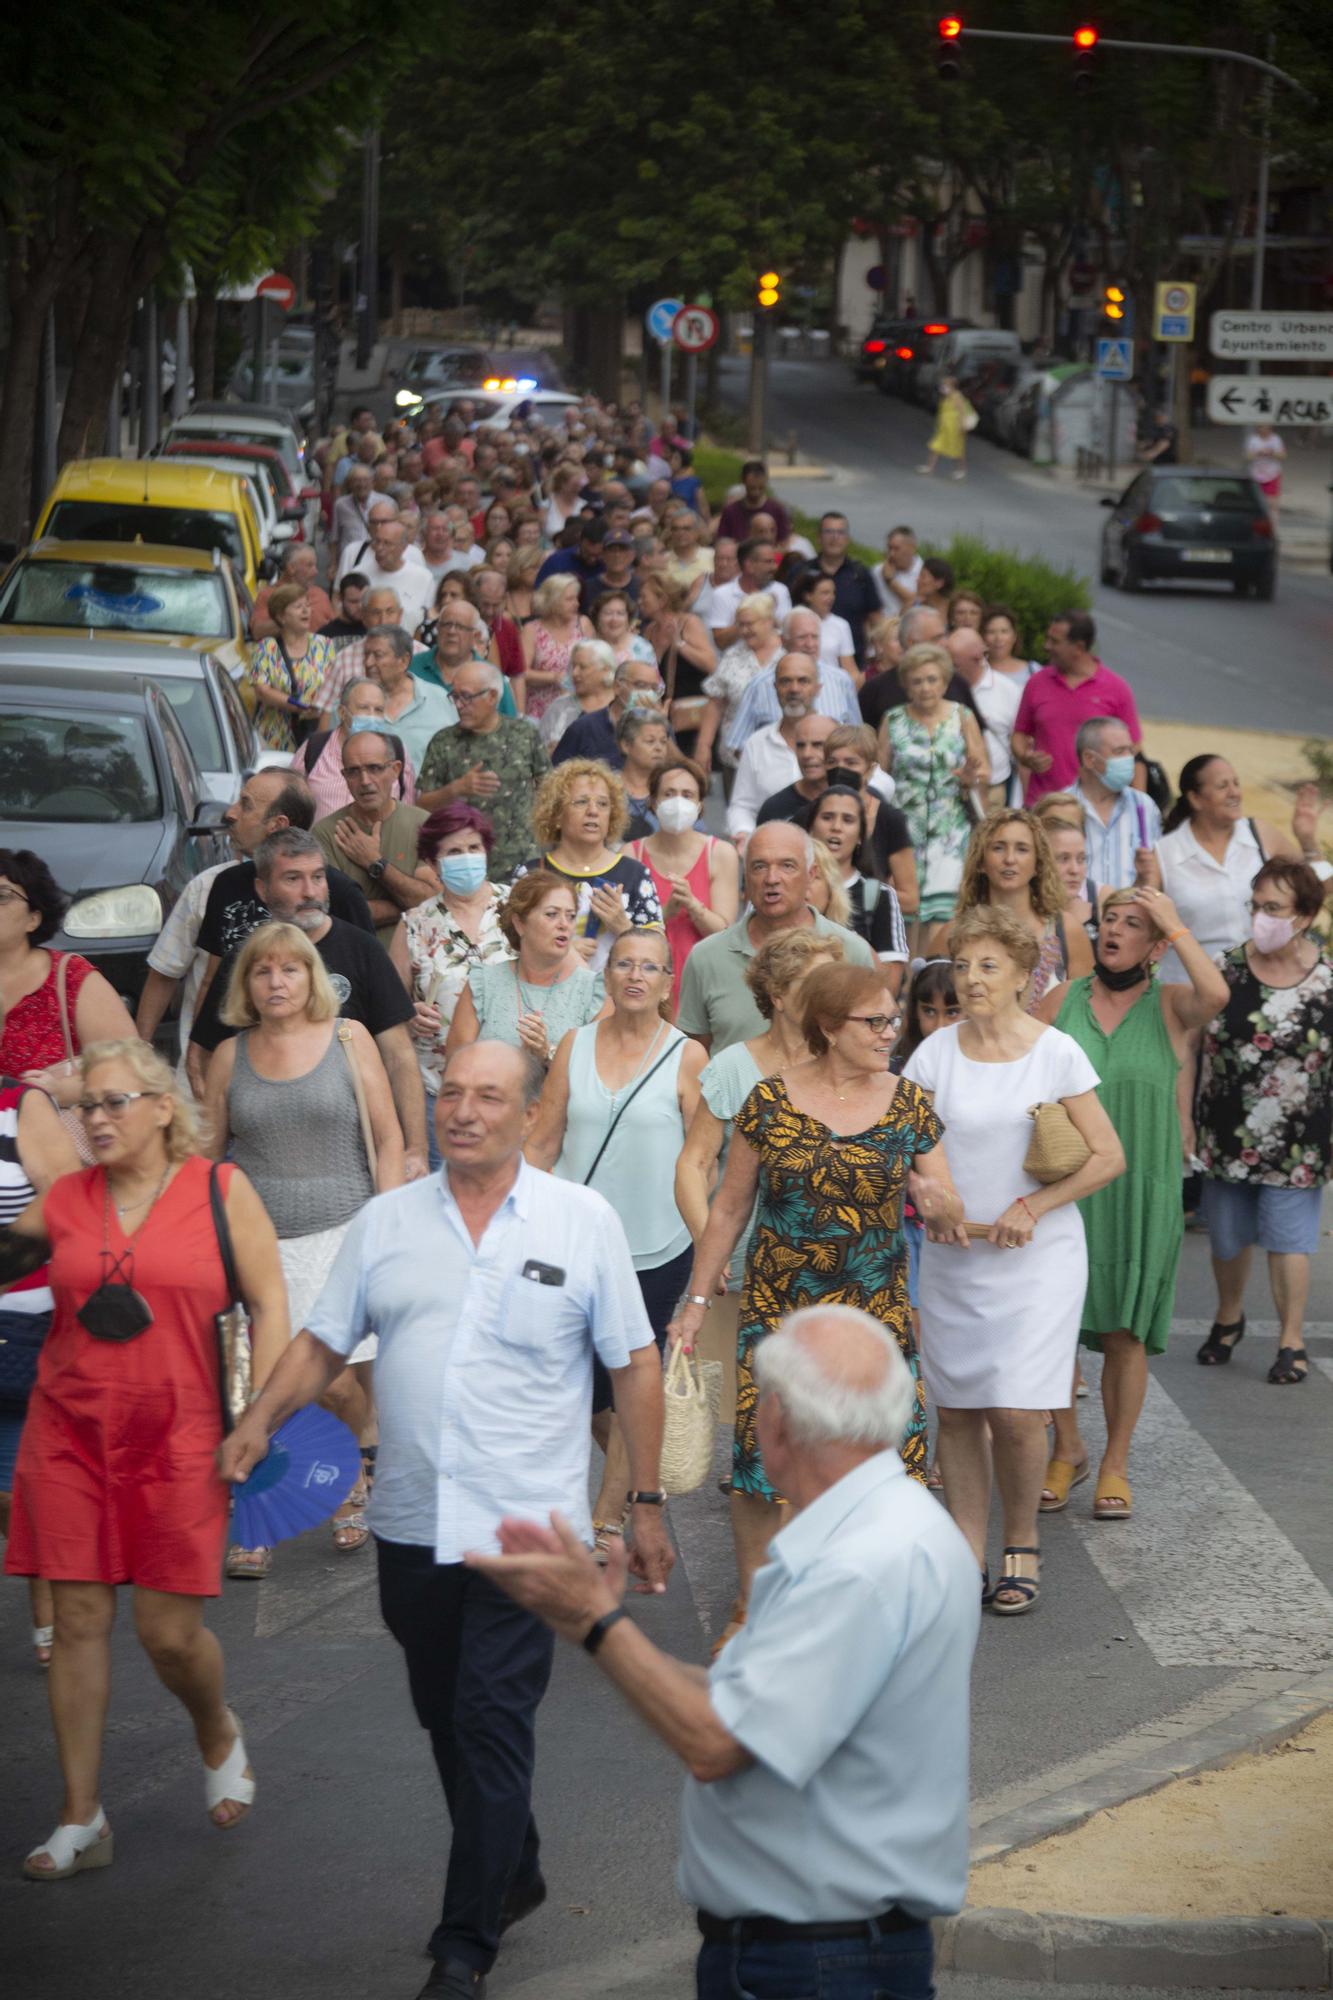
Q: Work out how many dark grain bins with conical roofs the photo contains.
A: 0